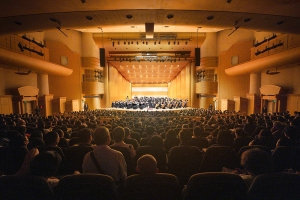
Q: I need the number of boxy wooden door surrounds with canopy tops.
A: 2